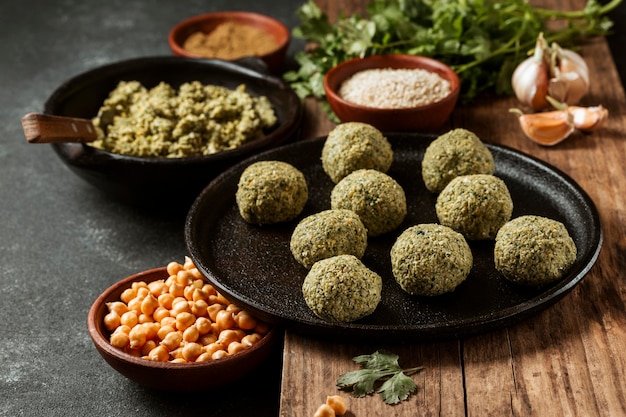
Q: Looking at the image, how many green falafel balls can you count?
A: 9